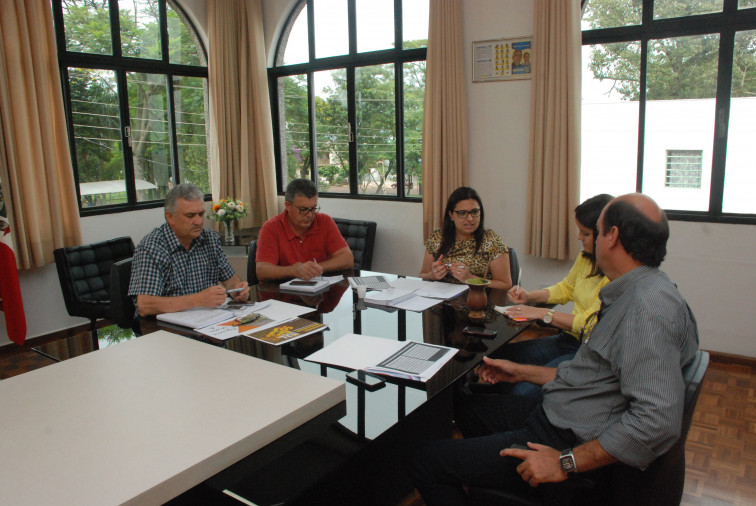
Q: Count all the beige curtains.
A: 4